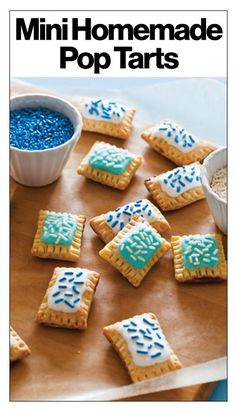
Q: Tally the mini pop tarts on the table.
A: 11